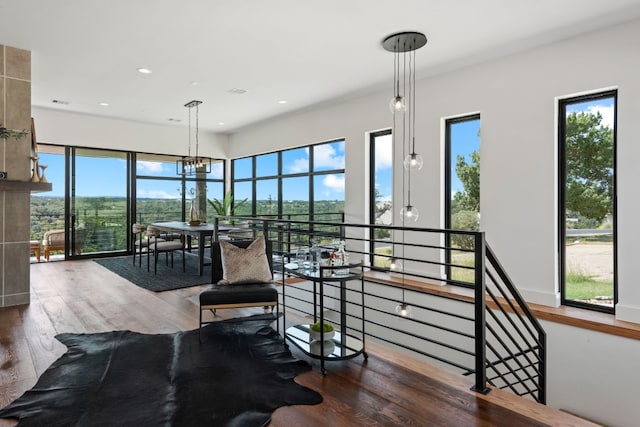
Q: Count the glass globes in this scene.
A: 5